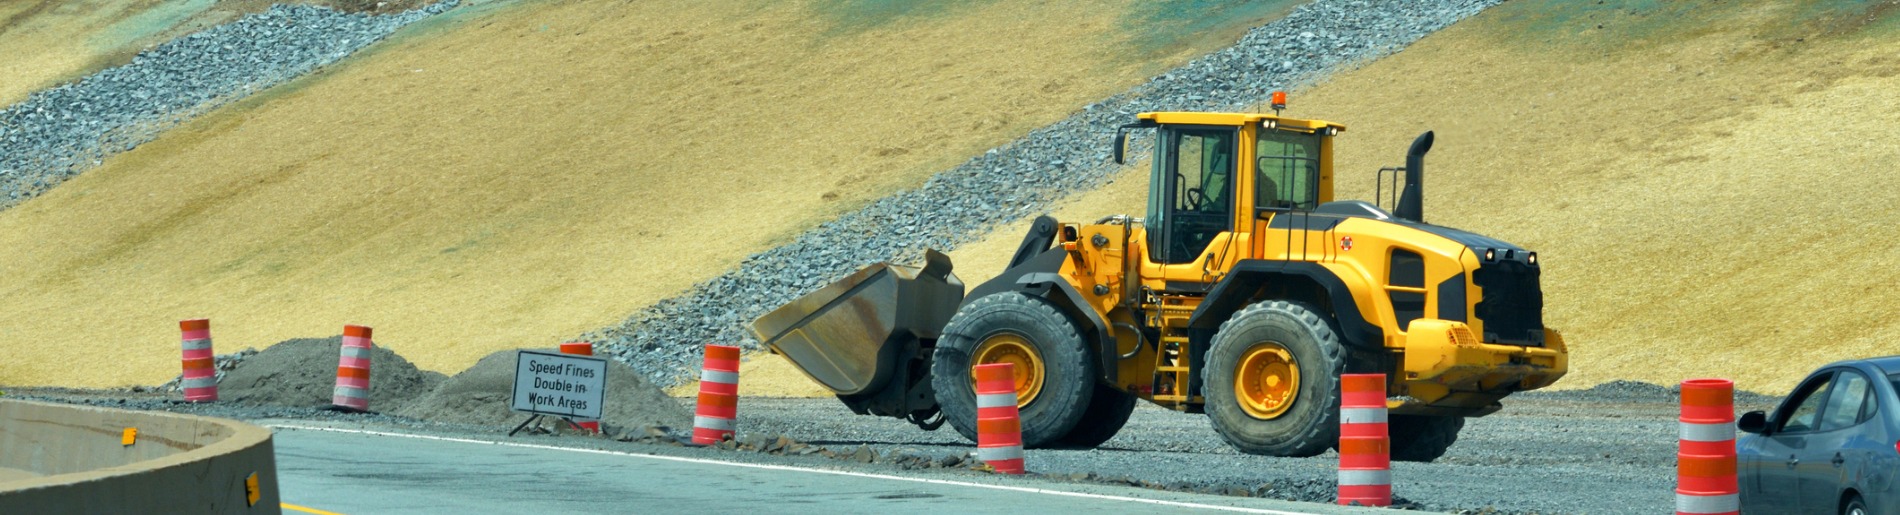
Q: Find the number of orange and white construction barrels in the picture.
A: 7